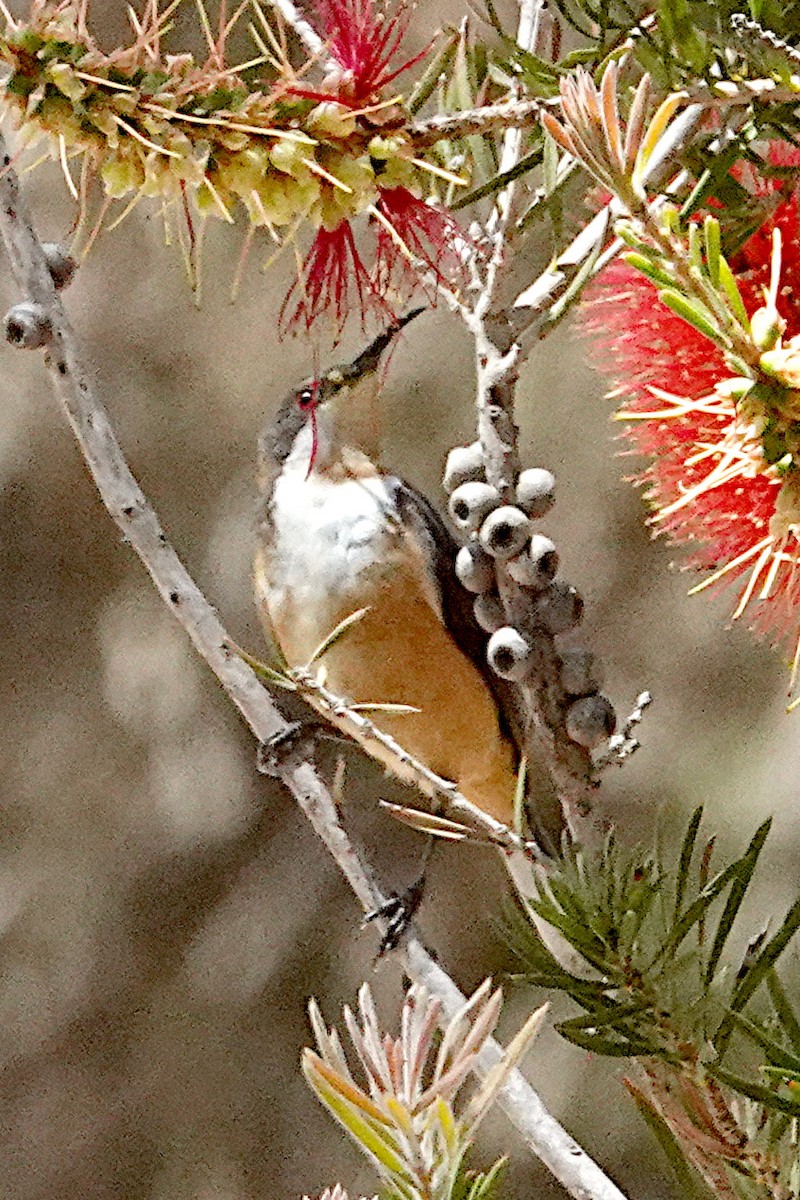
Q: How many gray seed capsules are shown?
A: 13